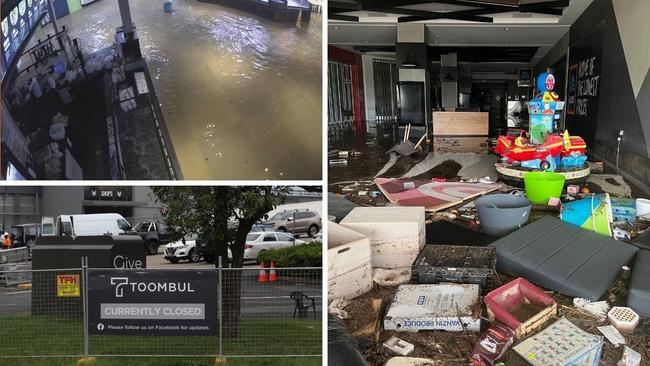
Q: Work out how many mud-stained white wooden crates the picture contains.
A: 2